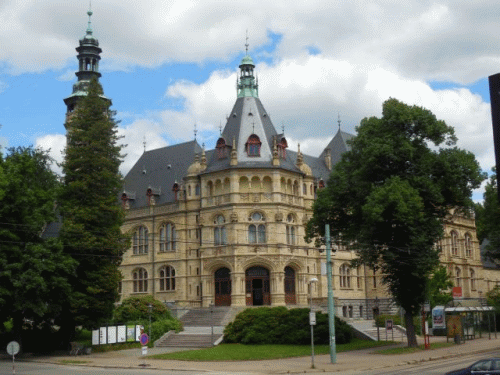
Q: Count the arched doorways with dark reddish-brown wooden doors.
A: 3